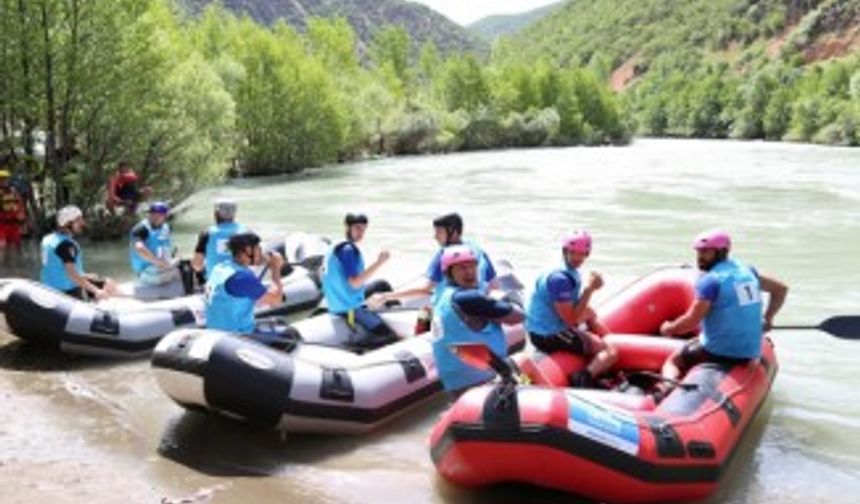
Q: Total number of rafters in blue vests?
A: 9